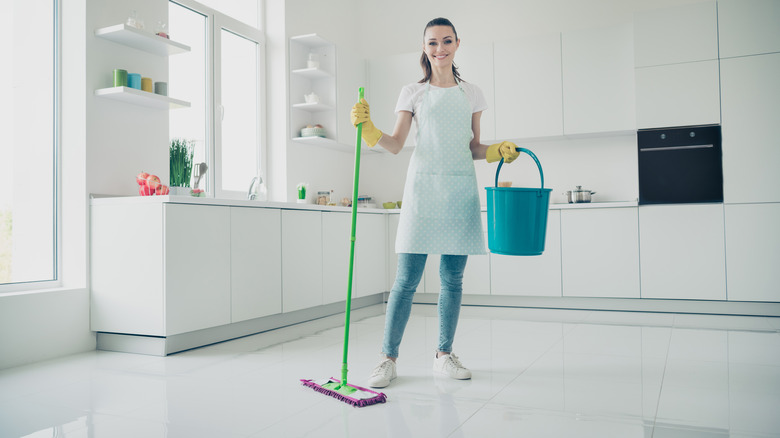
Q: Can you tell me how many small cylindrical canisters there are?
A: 4